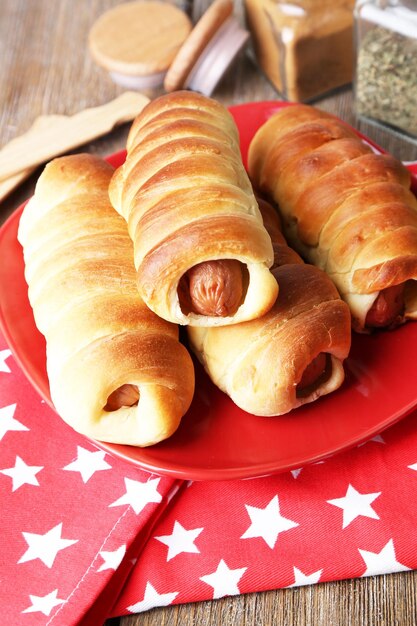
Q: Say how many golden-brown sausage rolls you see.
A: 4